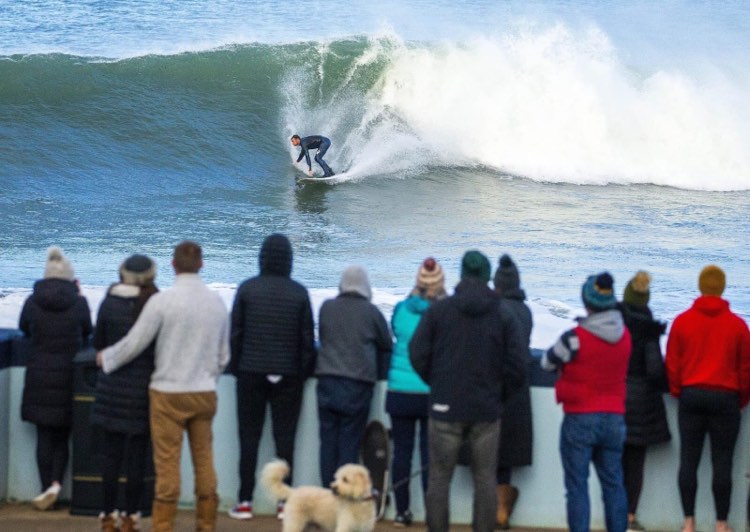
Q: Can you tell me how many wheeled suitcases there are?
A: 0